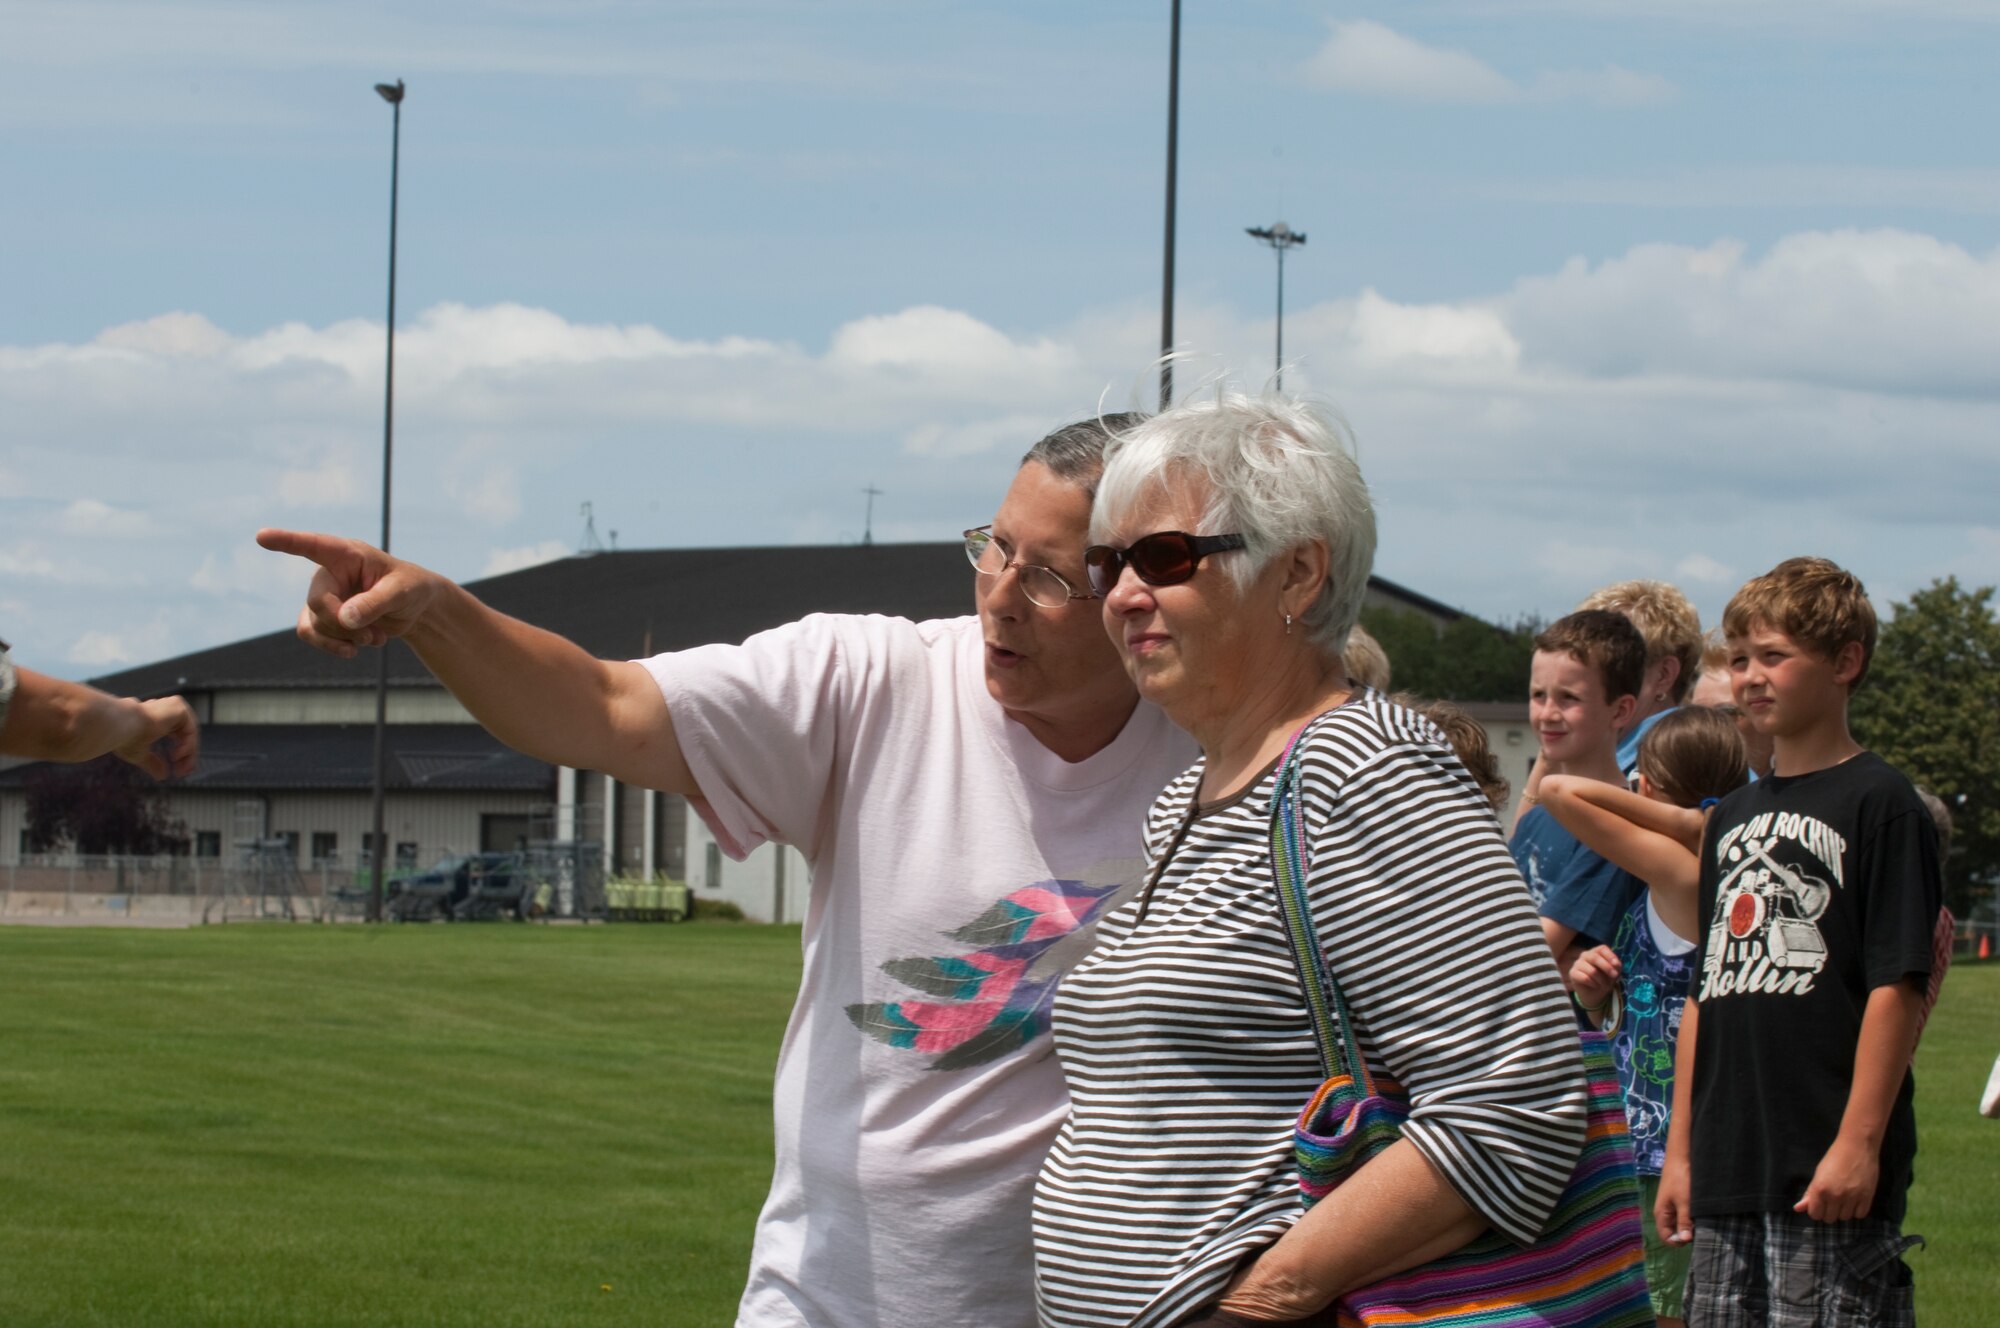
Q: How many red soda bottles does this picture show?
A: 0